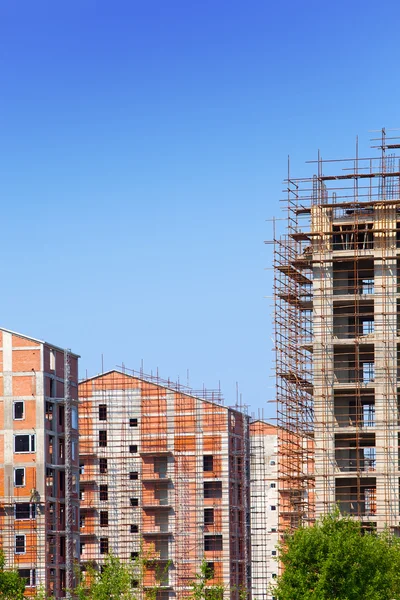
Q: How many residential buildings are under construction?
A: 4